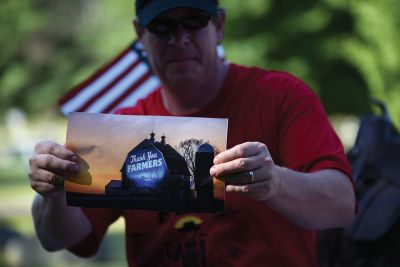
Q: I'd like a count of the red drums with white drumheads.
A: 0